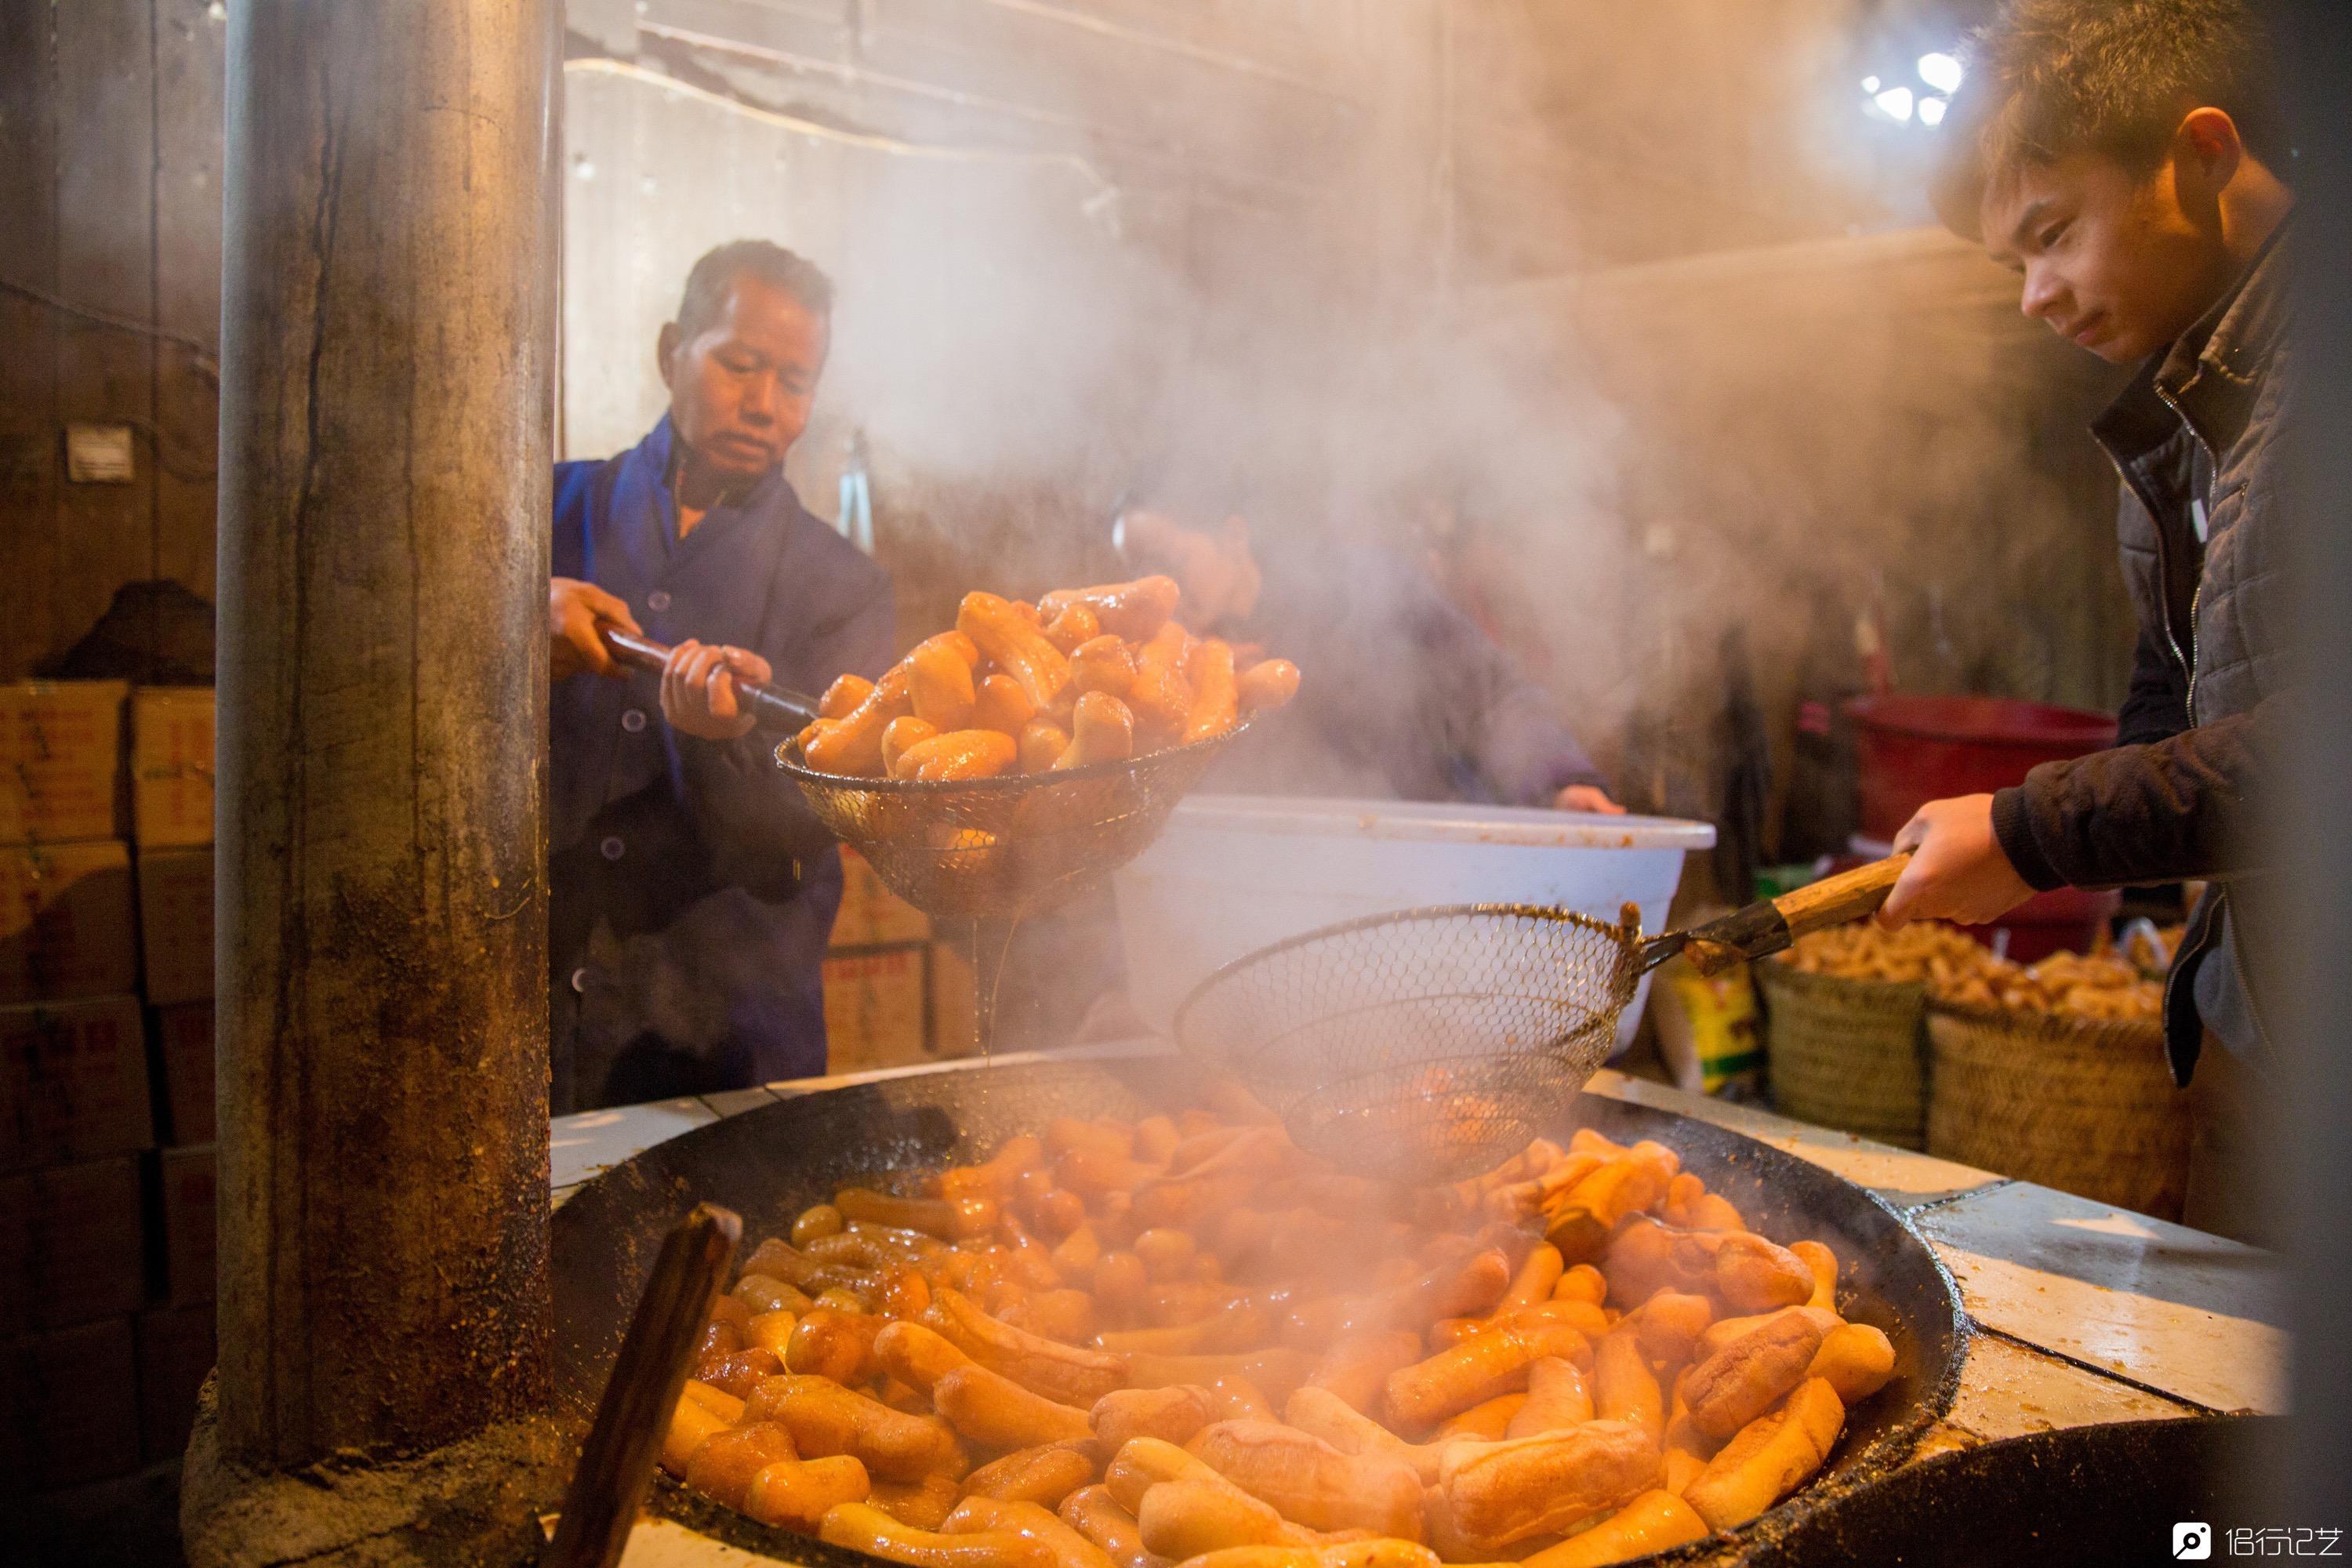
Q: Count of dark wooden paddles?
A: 1